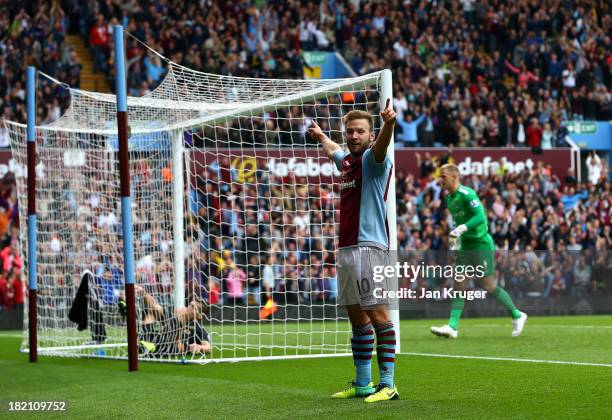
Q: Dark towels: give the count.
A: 1